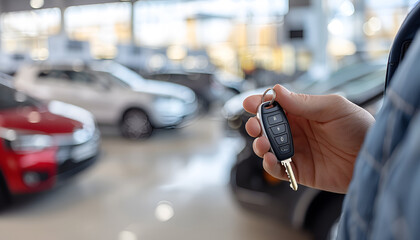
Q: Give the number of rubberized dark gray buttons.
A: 4